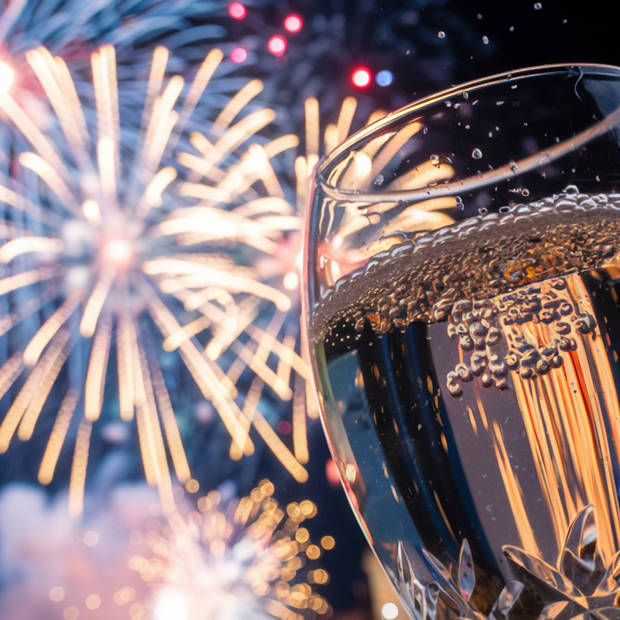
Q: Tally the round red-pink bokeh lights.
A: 5